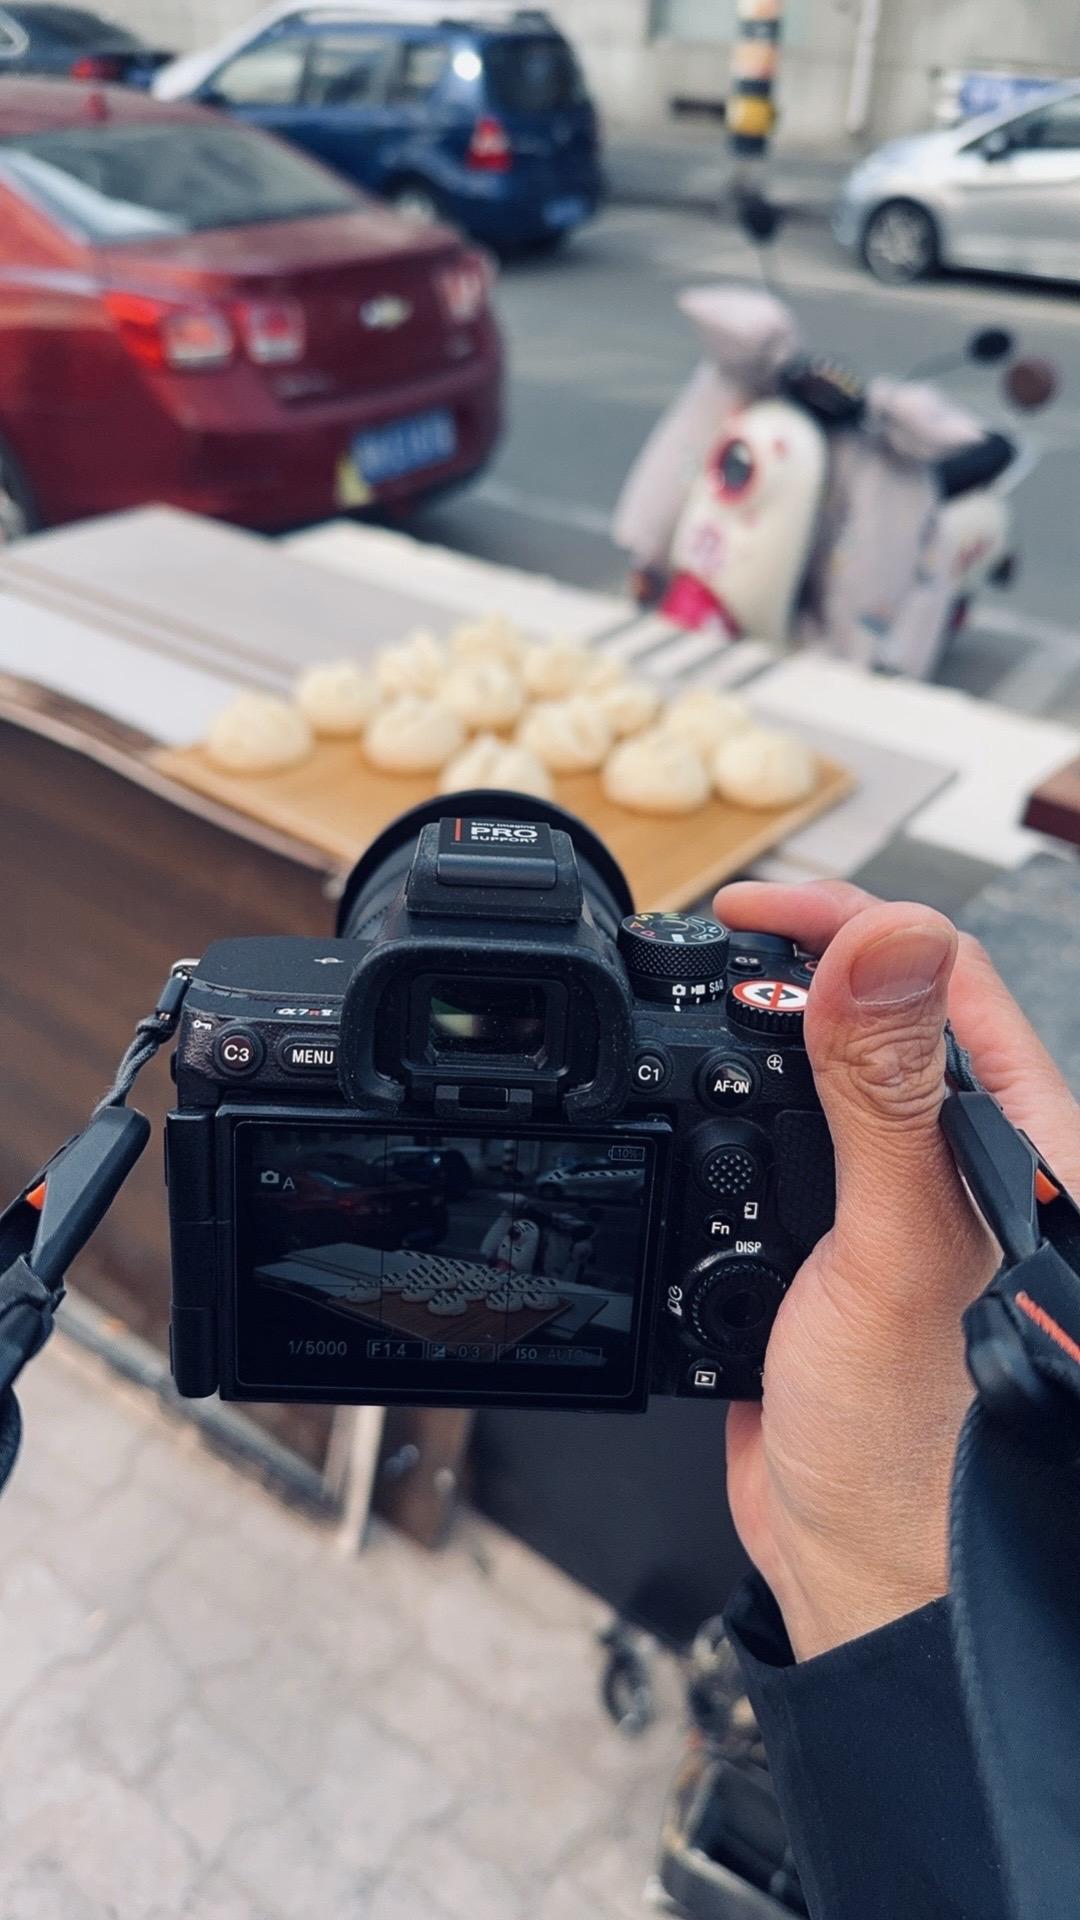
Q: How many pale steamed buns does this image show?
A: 14